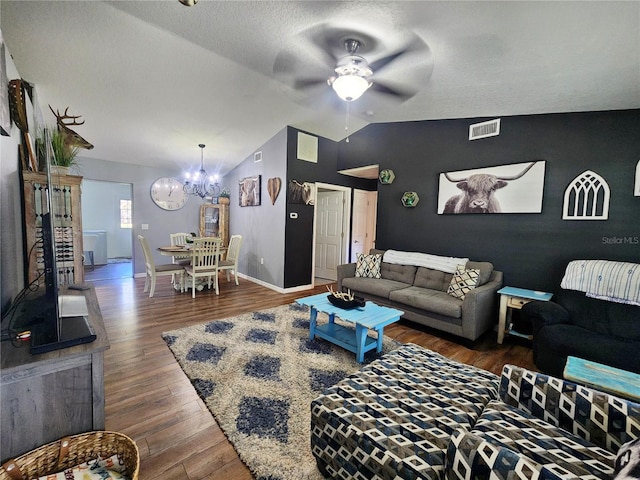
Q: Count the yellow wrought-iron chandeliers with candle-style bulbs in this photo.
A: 0